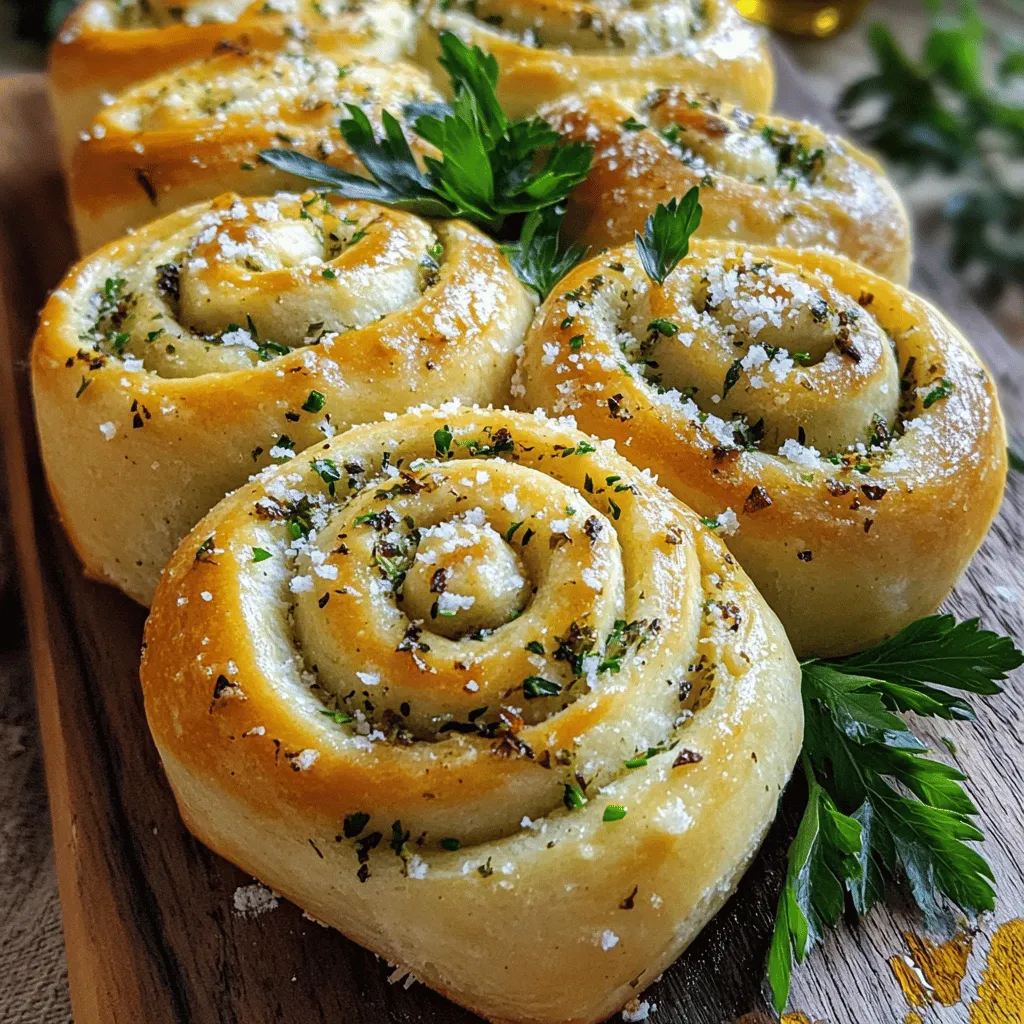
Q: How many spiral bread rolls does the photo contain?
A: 7